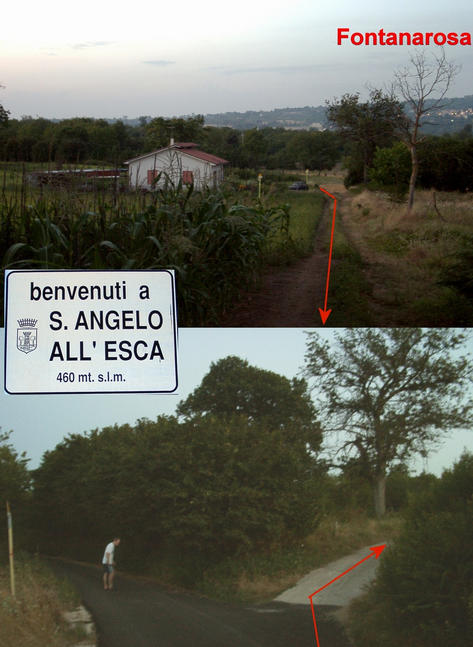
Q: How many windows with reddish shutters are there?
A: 2